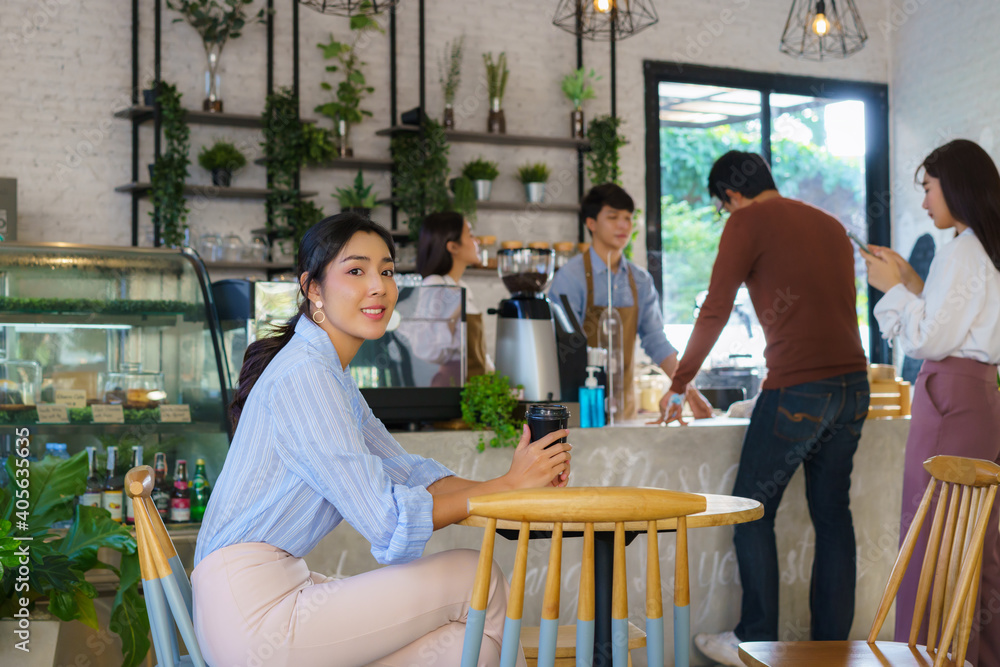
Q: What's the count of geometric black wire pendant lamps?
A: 3